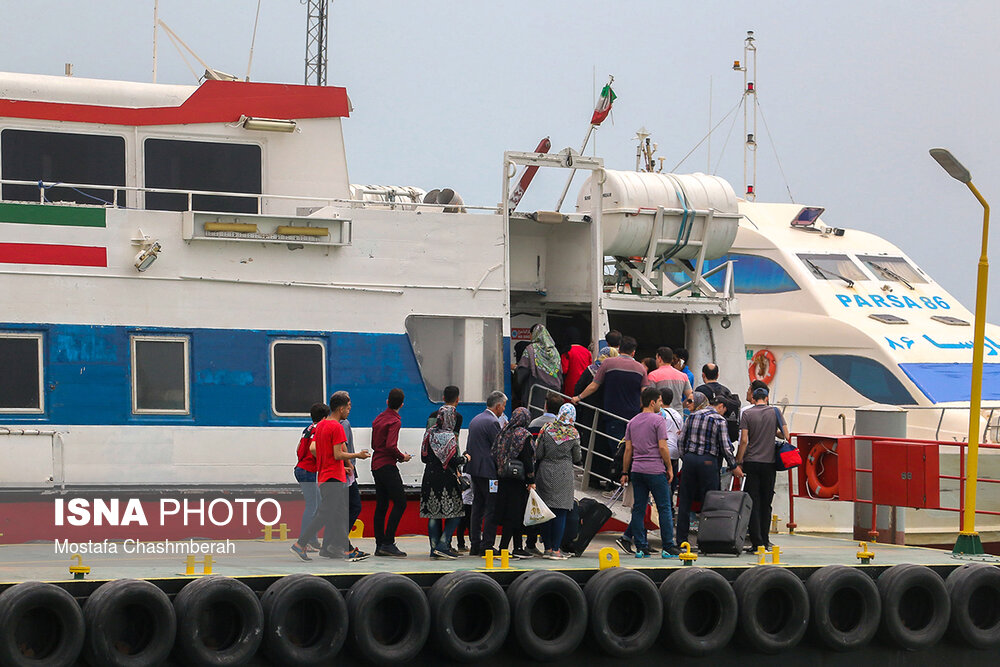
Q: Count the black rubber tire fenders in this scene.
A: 13